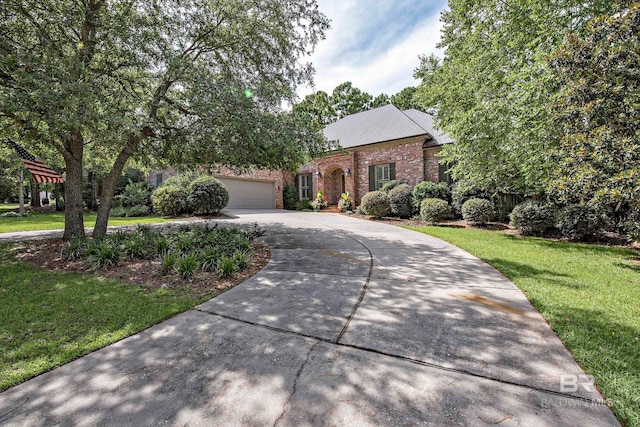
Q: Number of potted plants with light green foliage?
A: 2